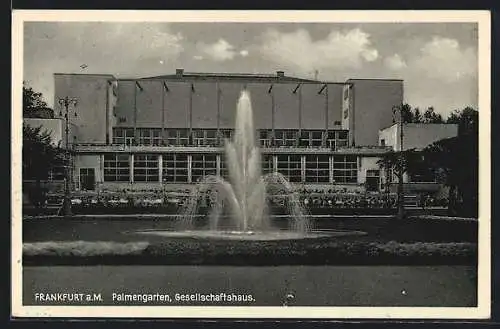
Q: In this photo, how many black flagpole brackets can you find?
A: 6